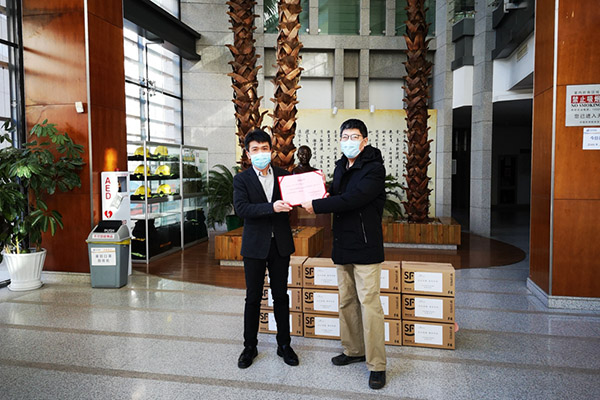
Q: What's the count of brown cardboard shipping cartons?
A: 12